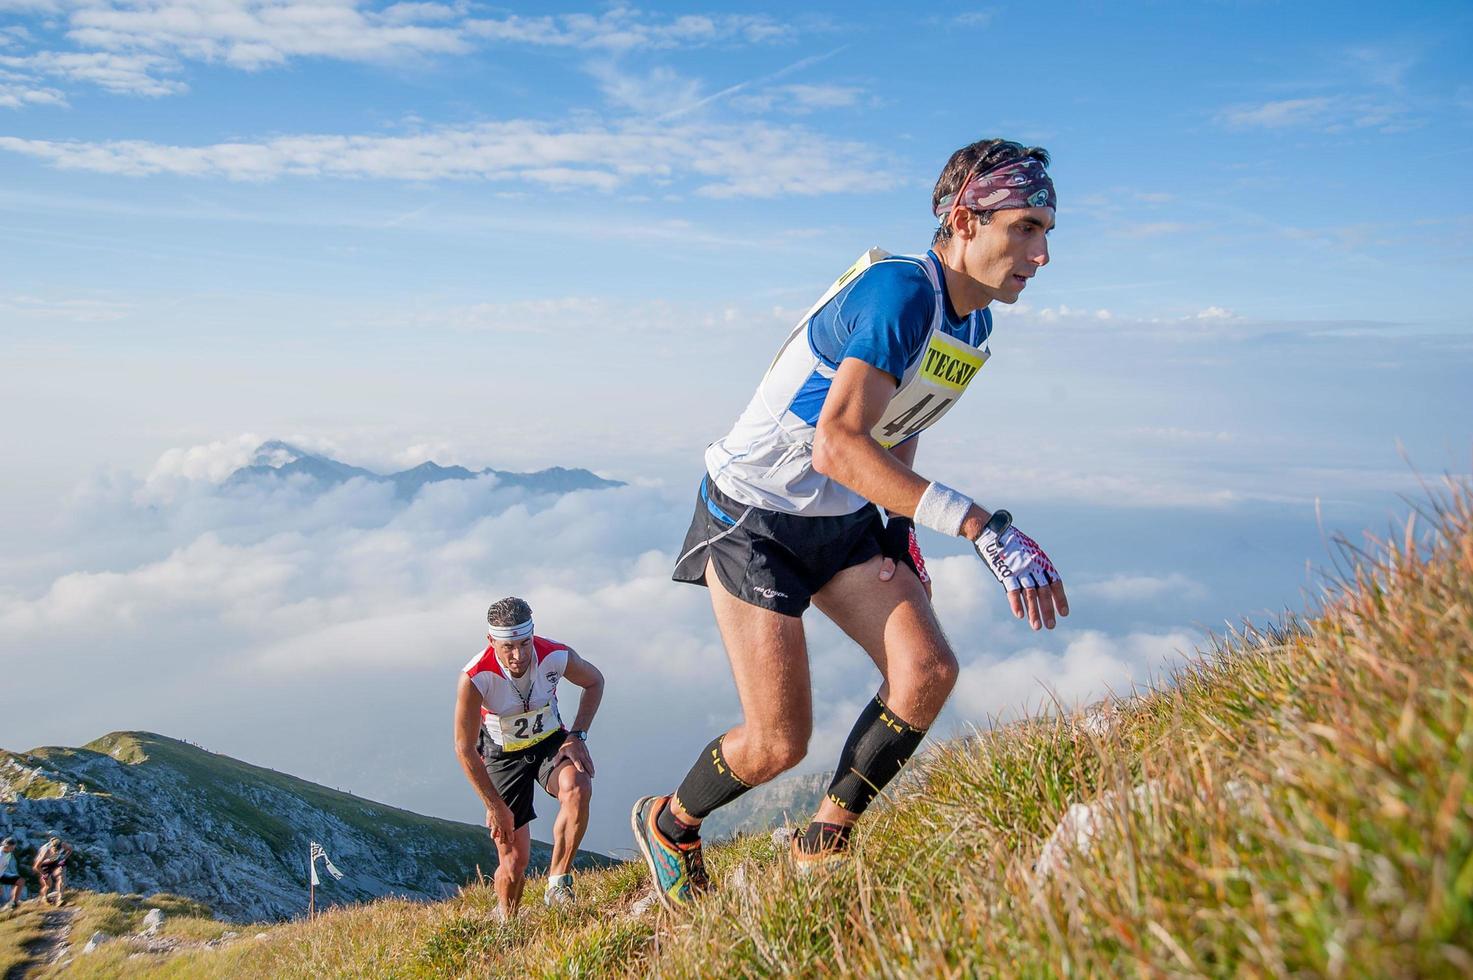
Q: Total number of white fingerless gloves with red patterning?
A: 2